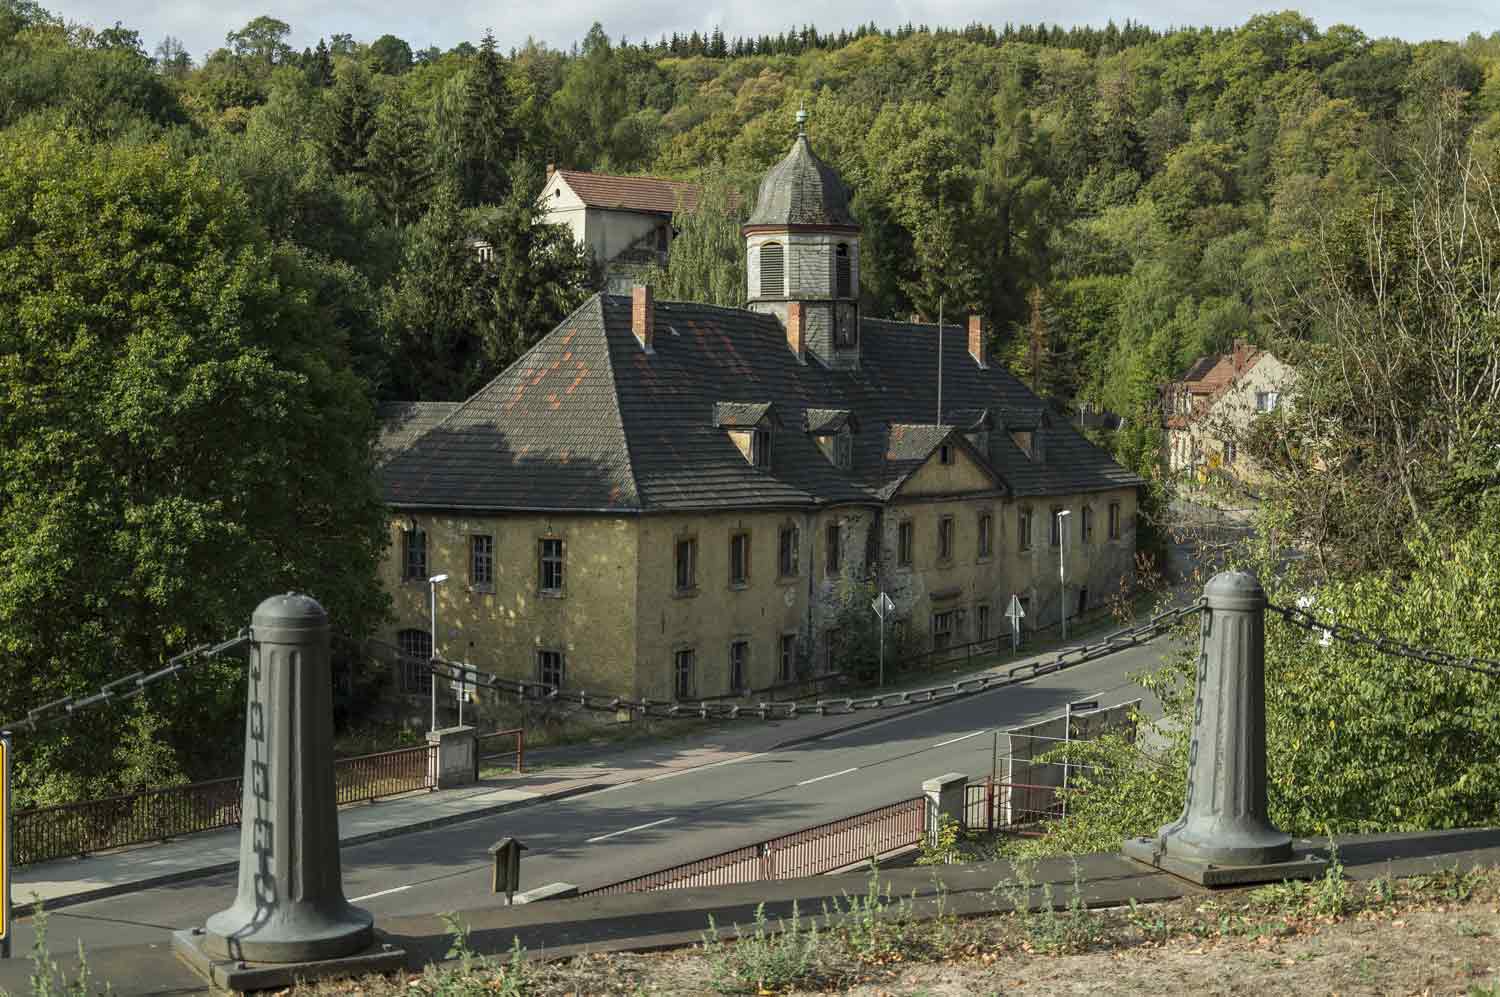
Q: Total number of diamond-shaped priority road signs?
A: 1